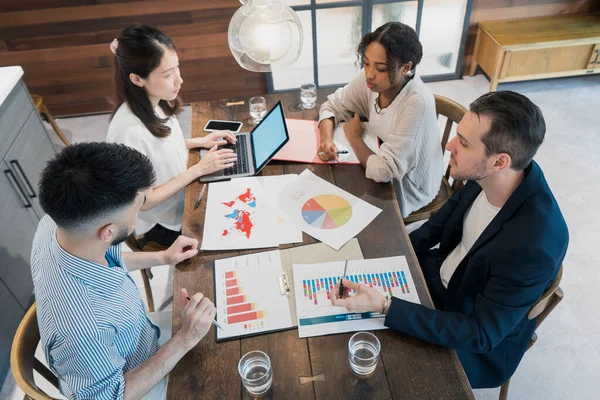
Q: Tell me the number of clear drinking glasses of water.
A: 4